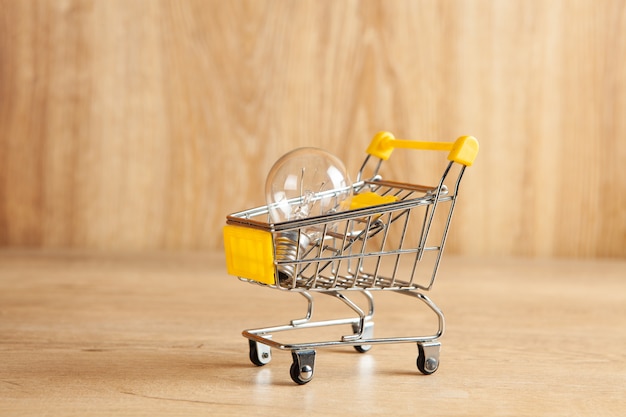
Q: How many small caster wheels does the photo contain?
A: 4